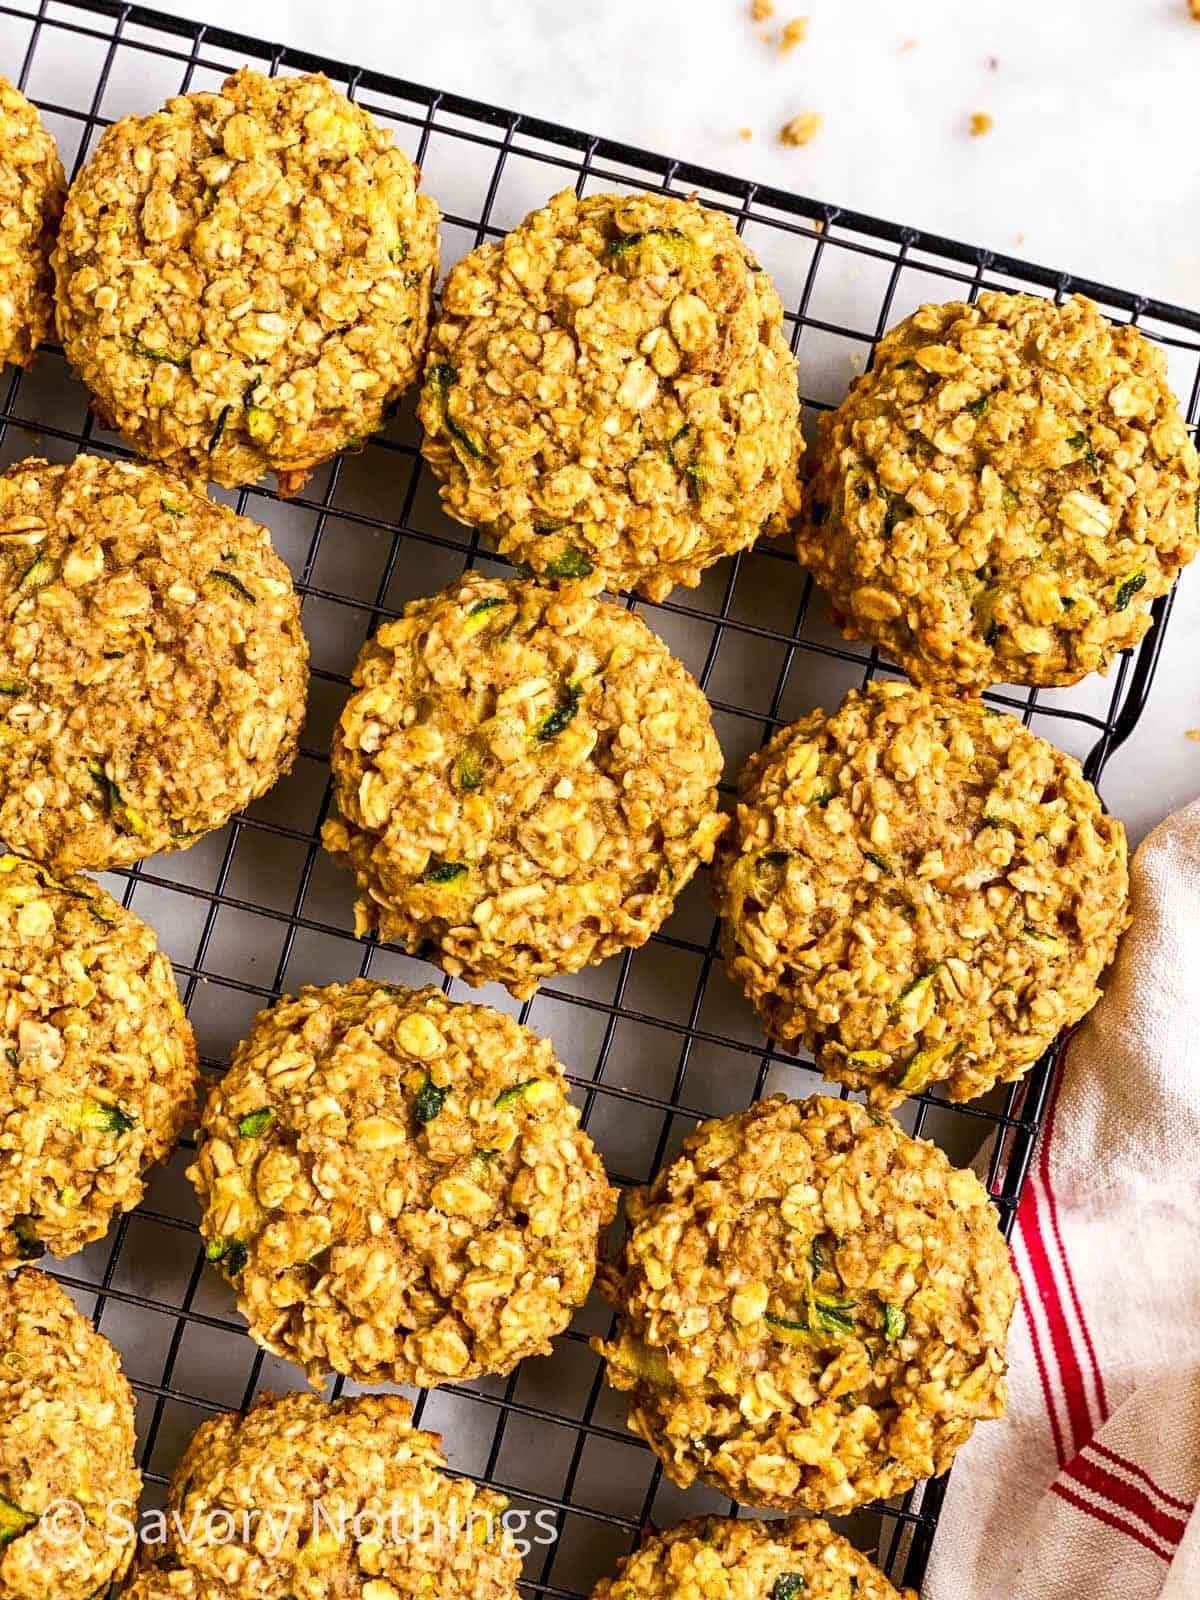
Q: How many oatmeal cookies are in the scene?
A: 13